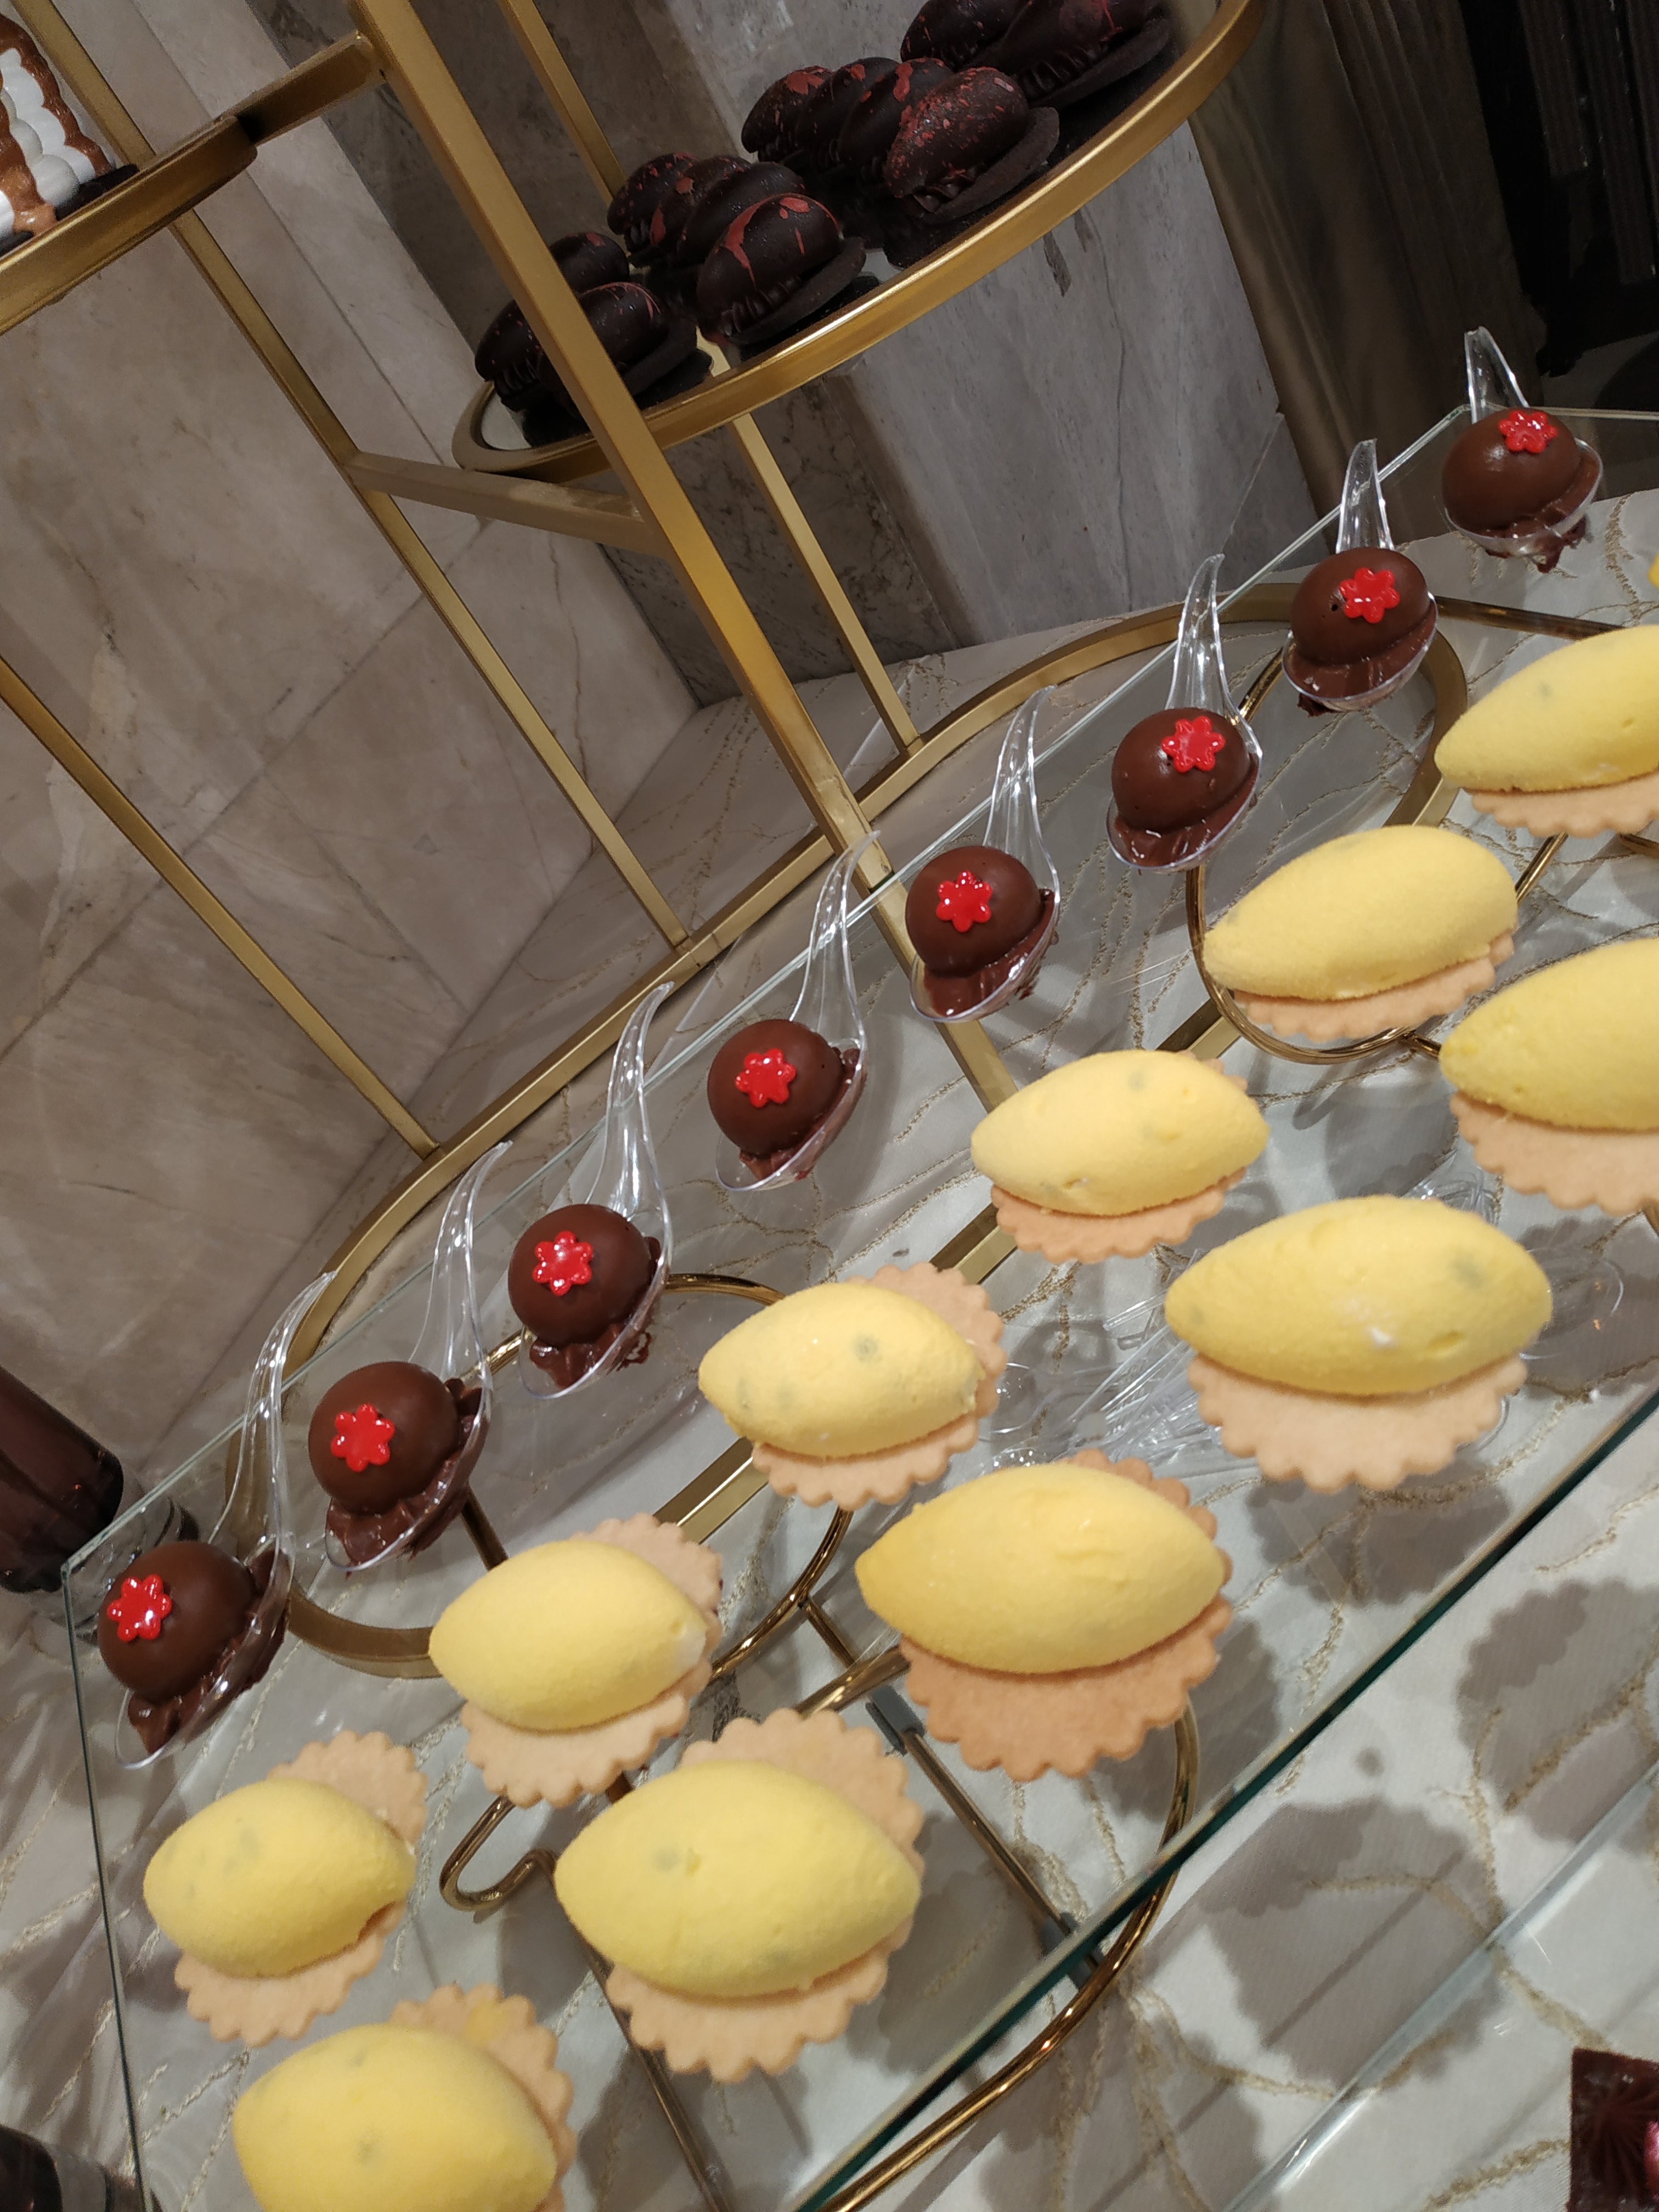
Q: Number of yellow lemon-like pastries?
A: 11